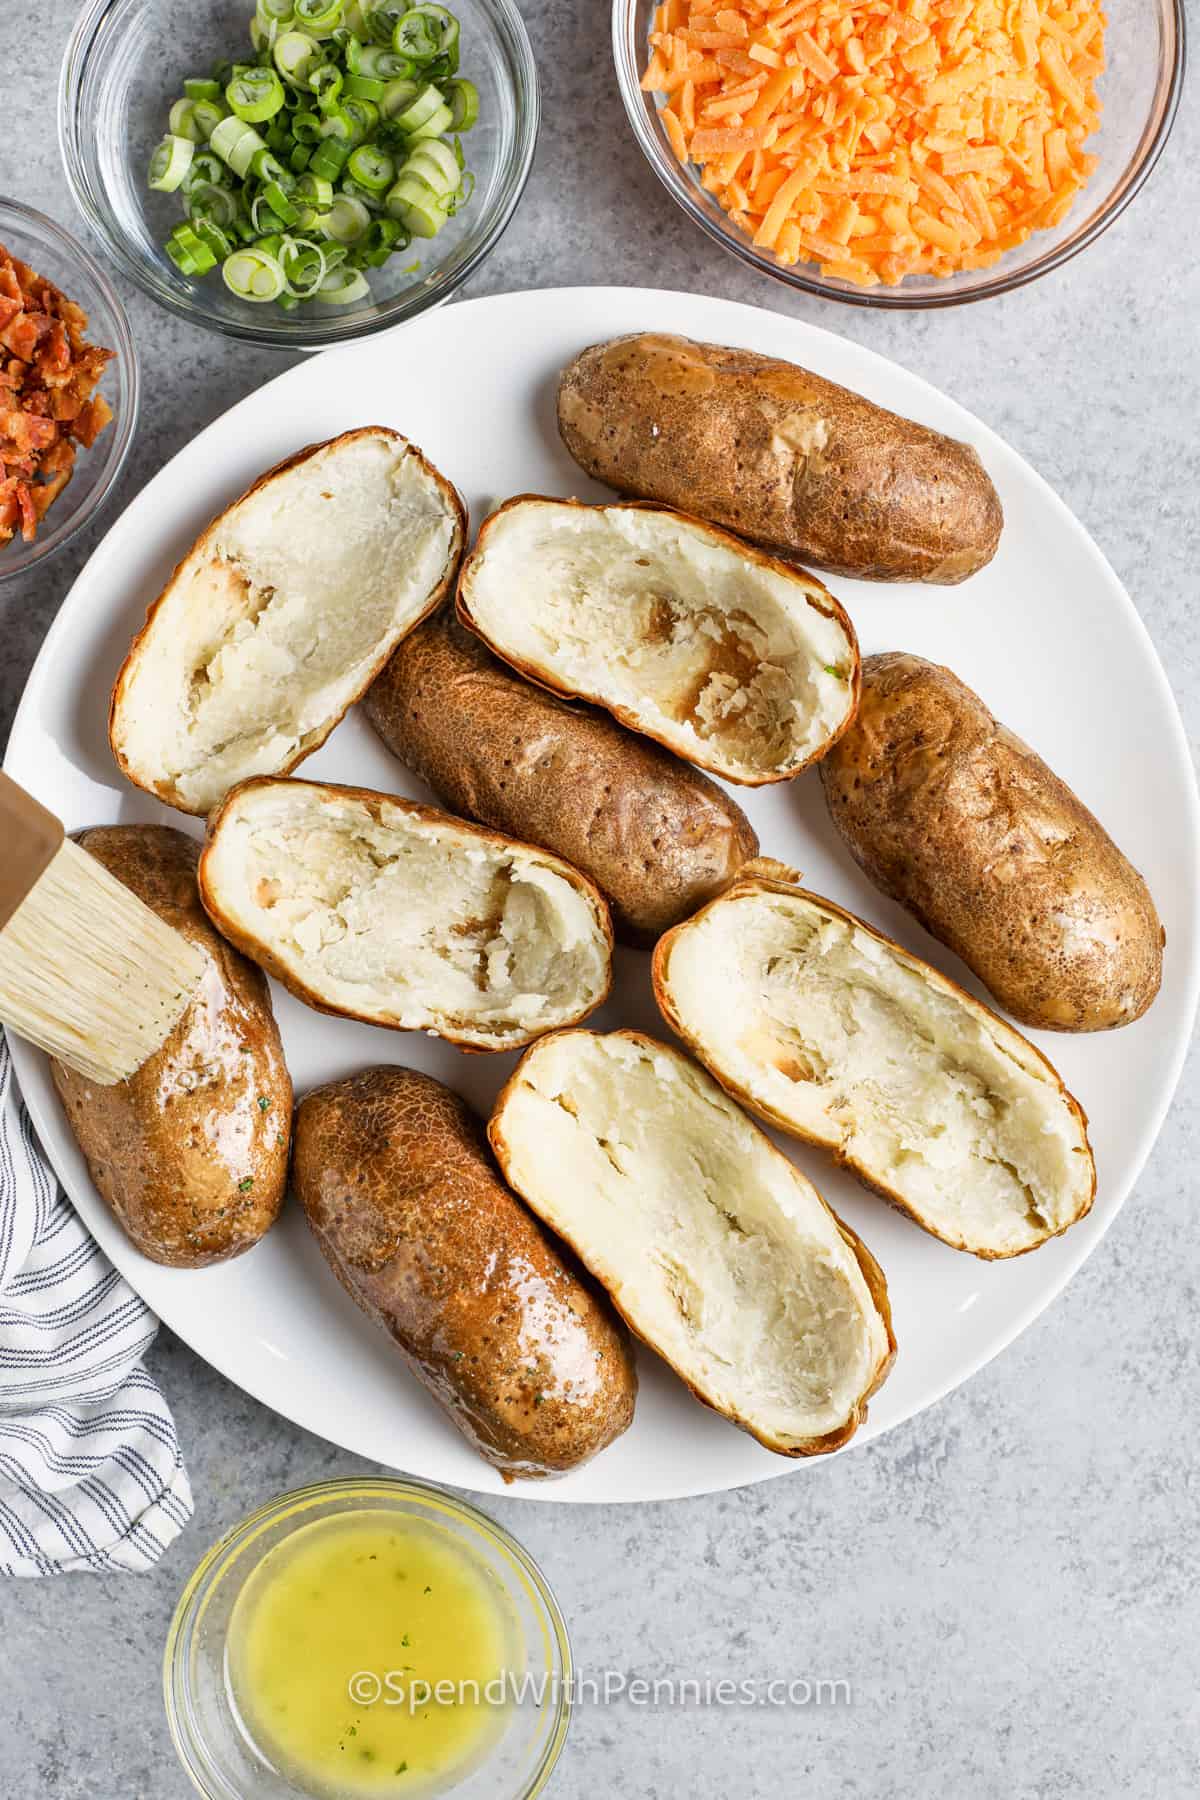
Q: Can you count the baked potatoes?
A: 10